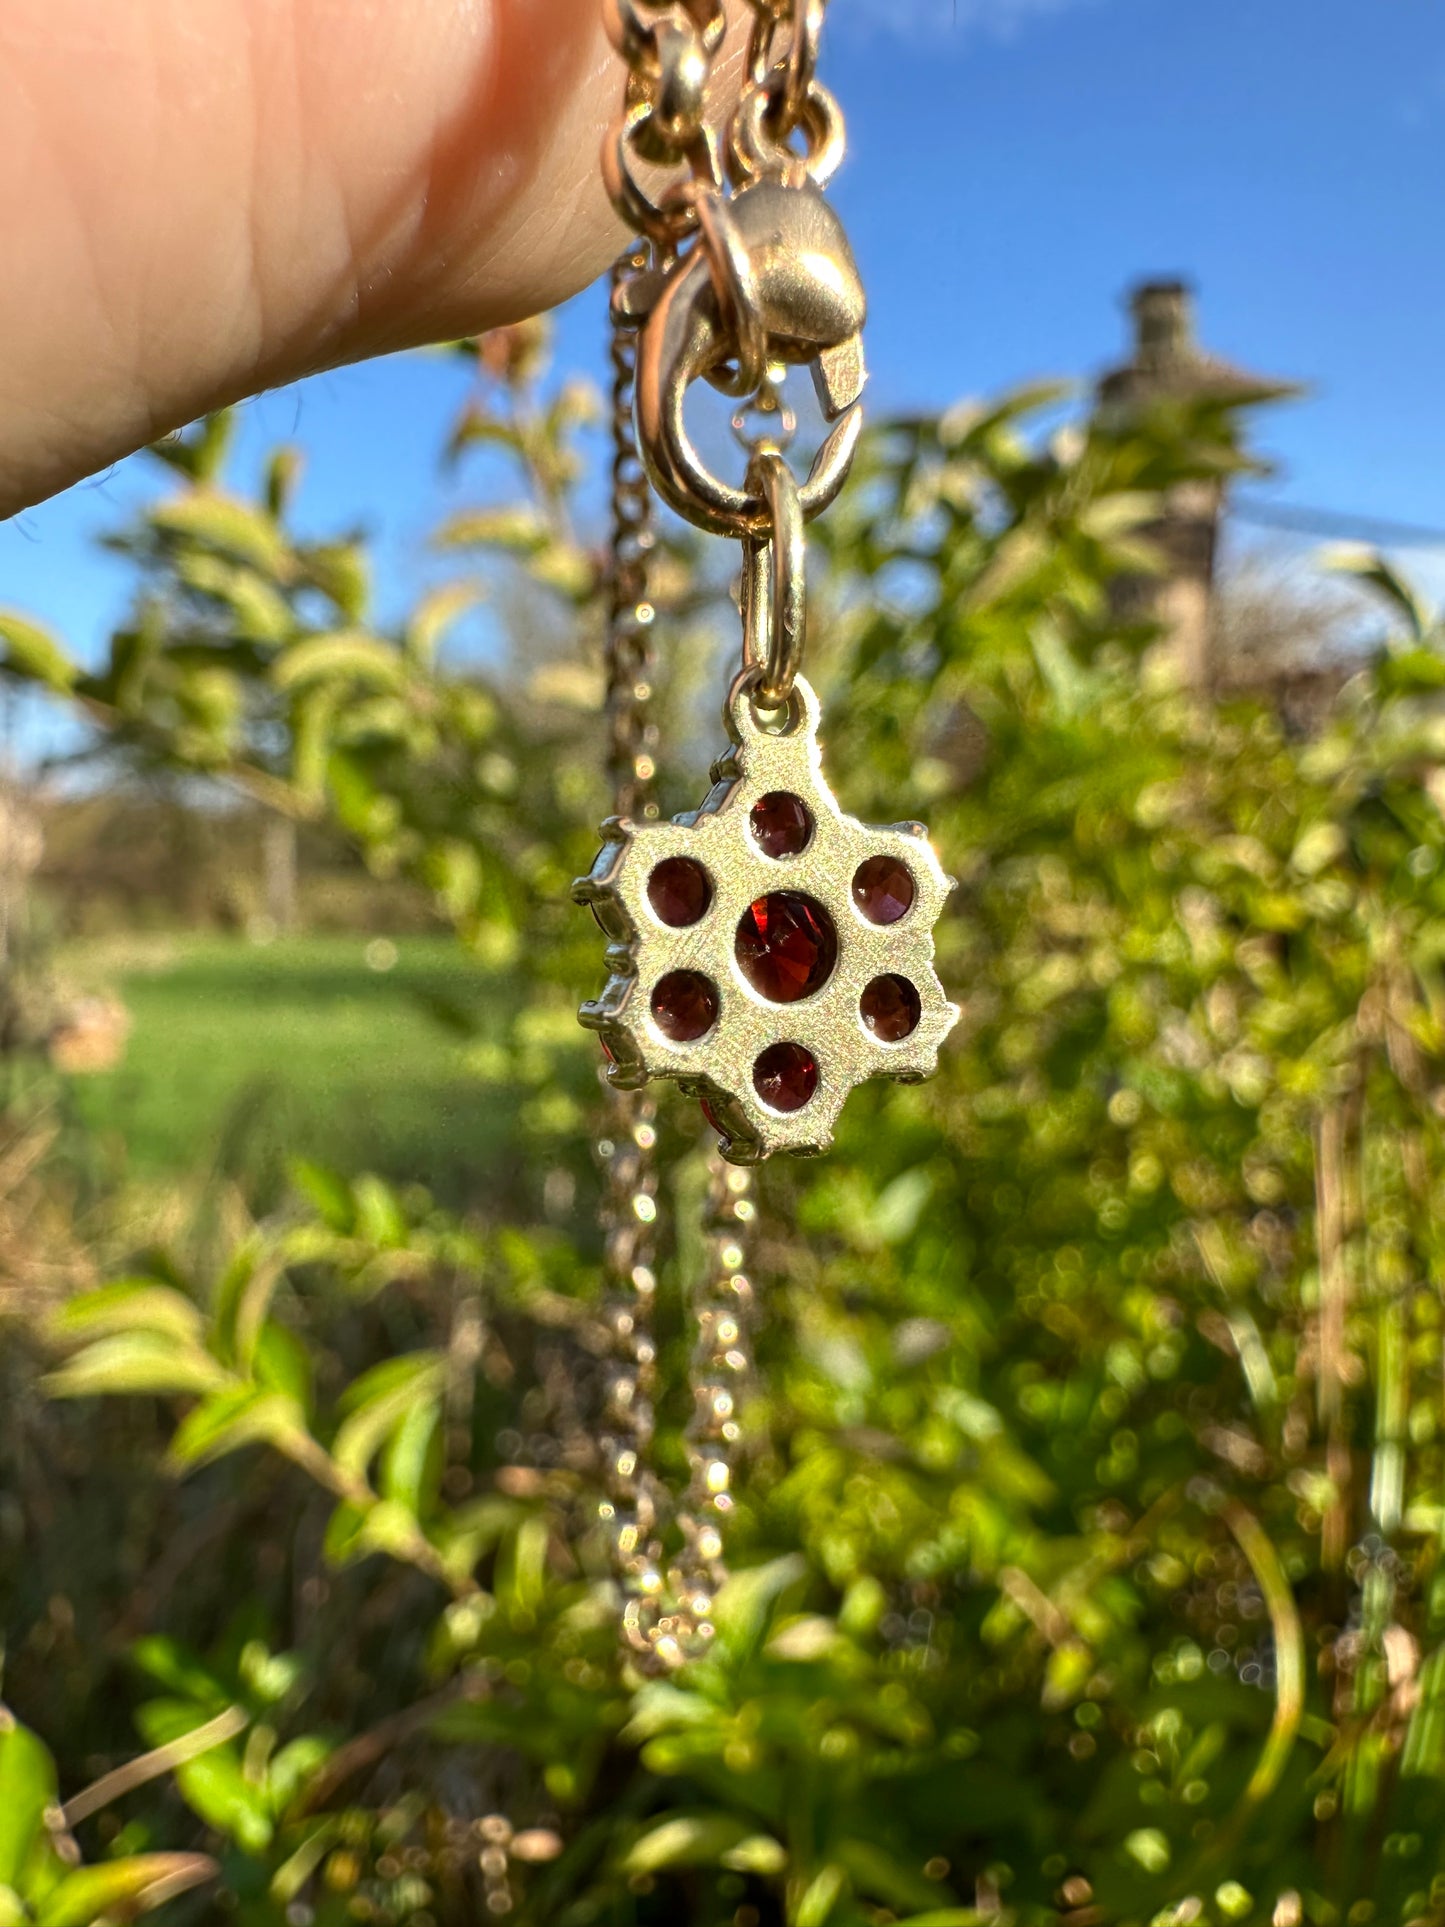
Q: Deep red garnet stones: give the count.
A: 7